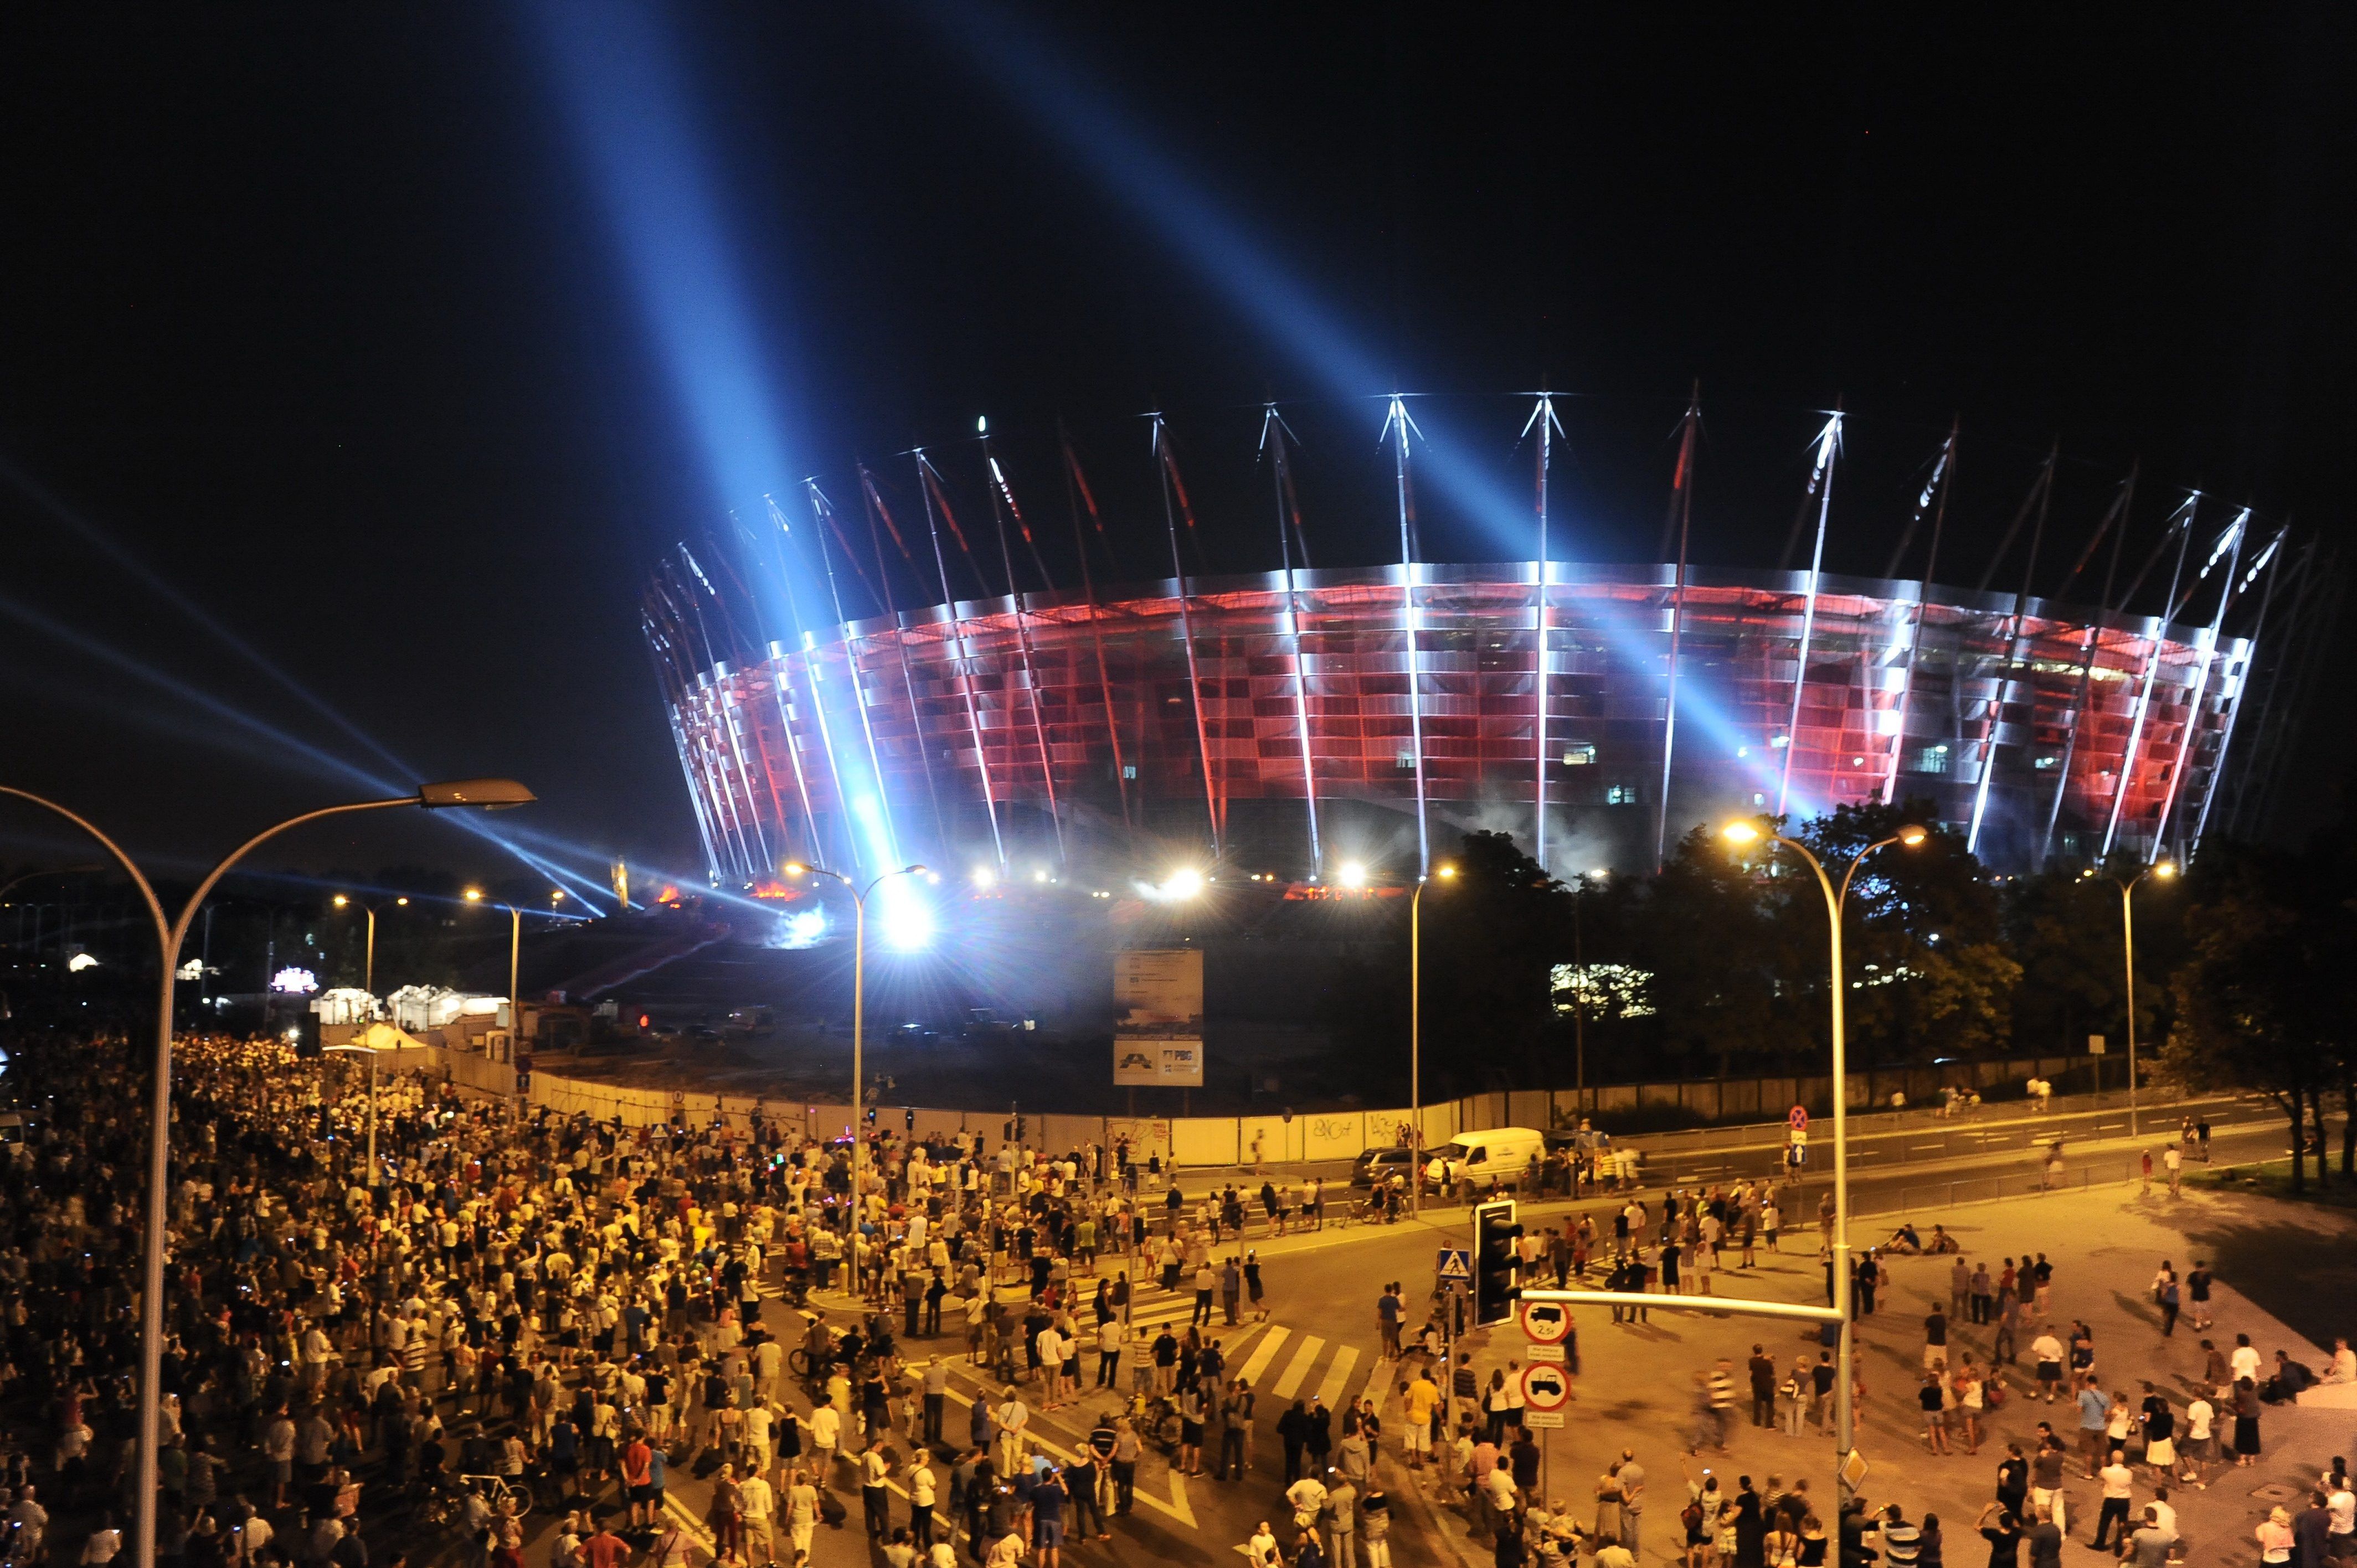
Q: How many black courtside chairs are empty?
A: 0